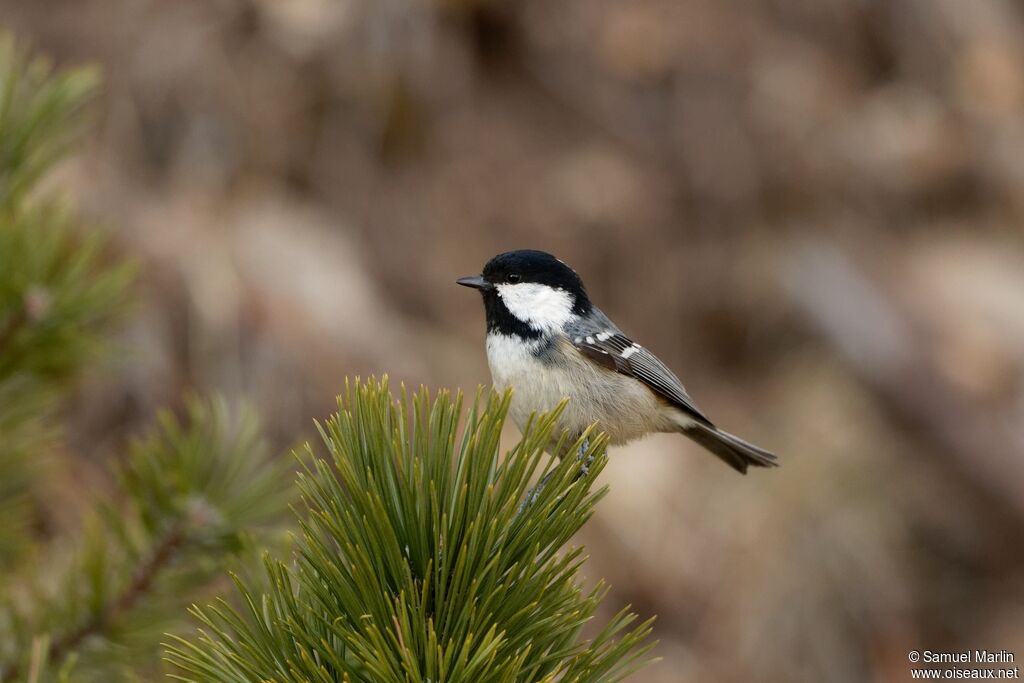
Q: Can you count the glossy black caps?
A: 1